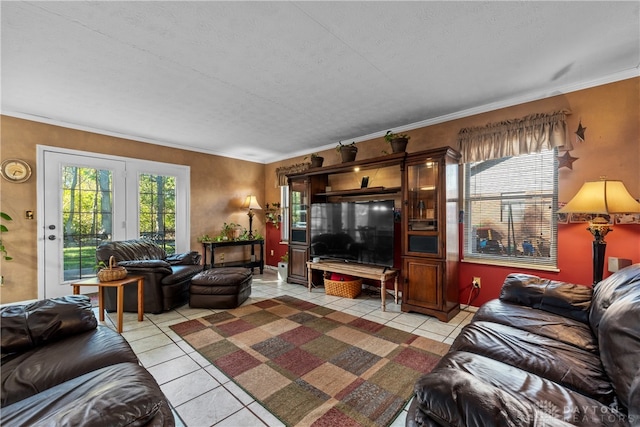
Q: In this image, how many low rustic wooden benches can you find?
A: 1